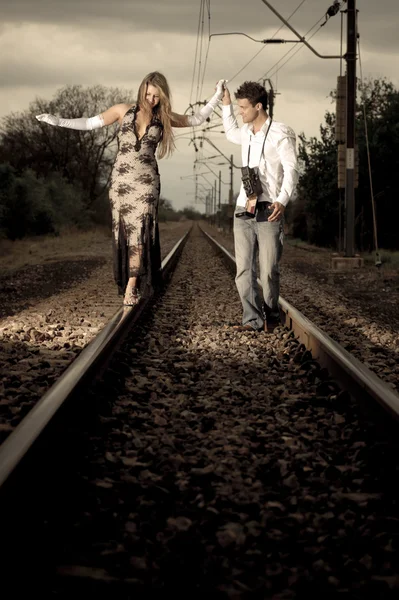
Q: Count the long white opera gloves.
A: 2